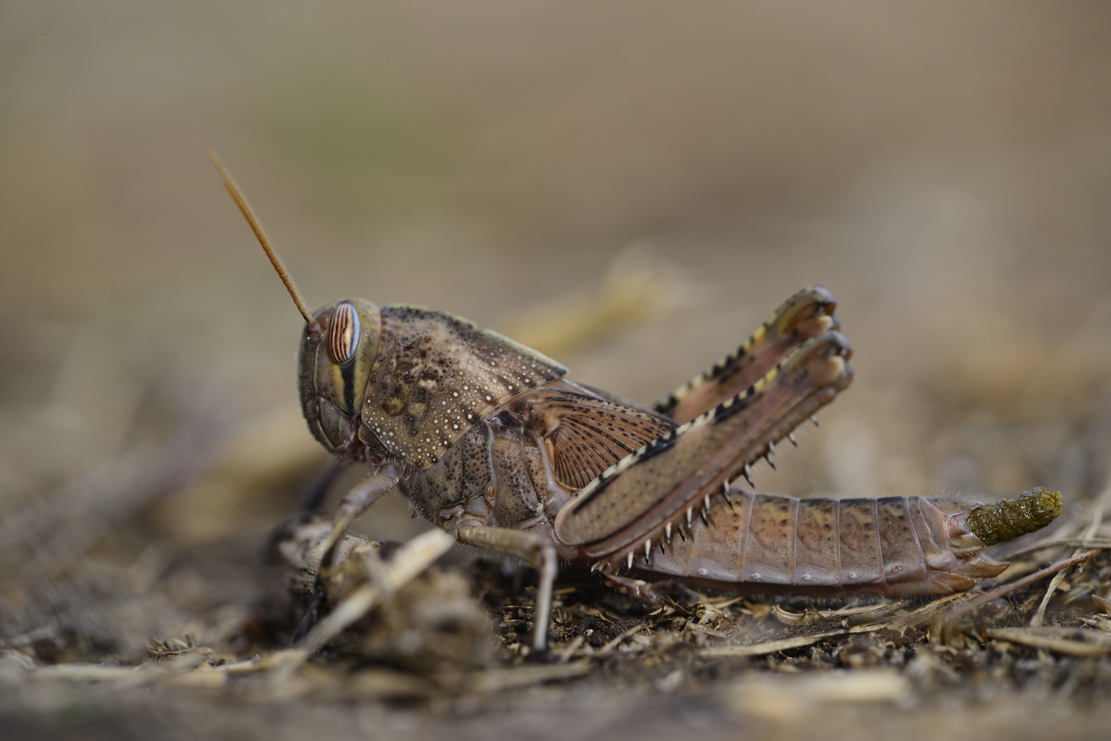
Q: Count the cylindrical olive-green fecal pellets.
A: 1